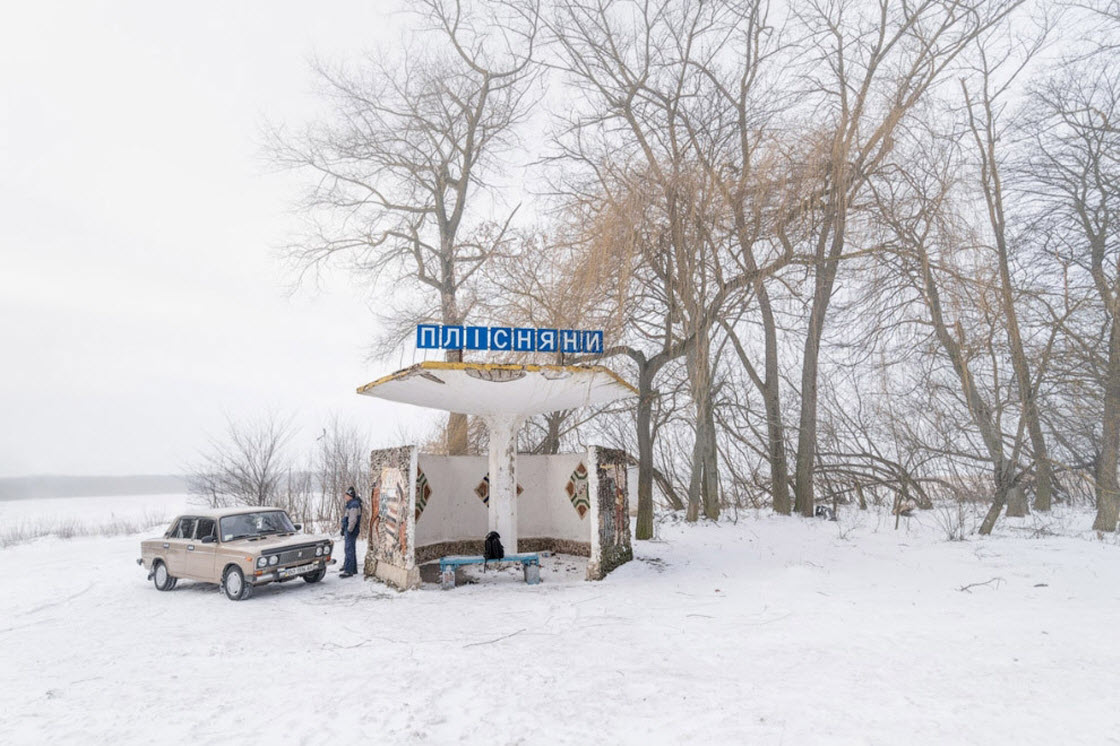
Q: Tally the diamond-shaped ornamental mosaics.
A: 3